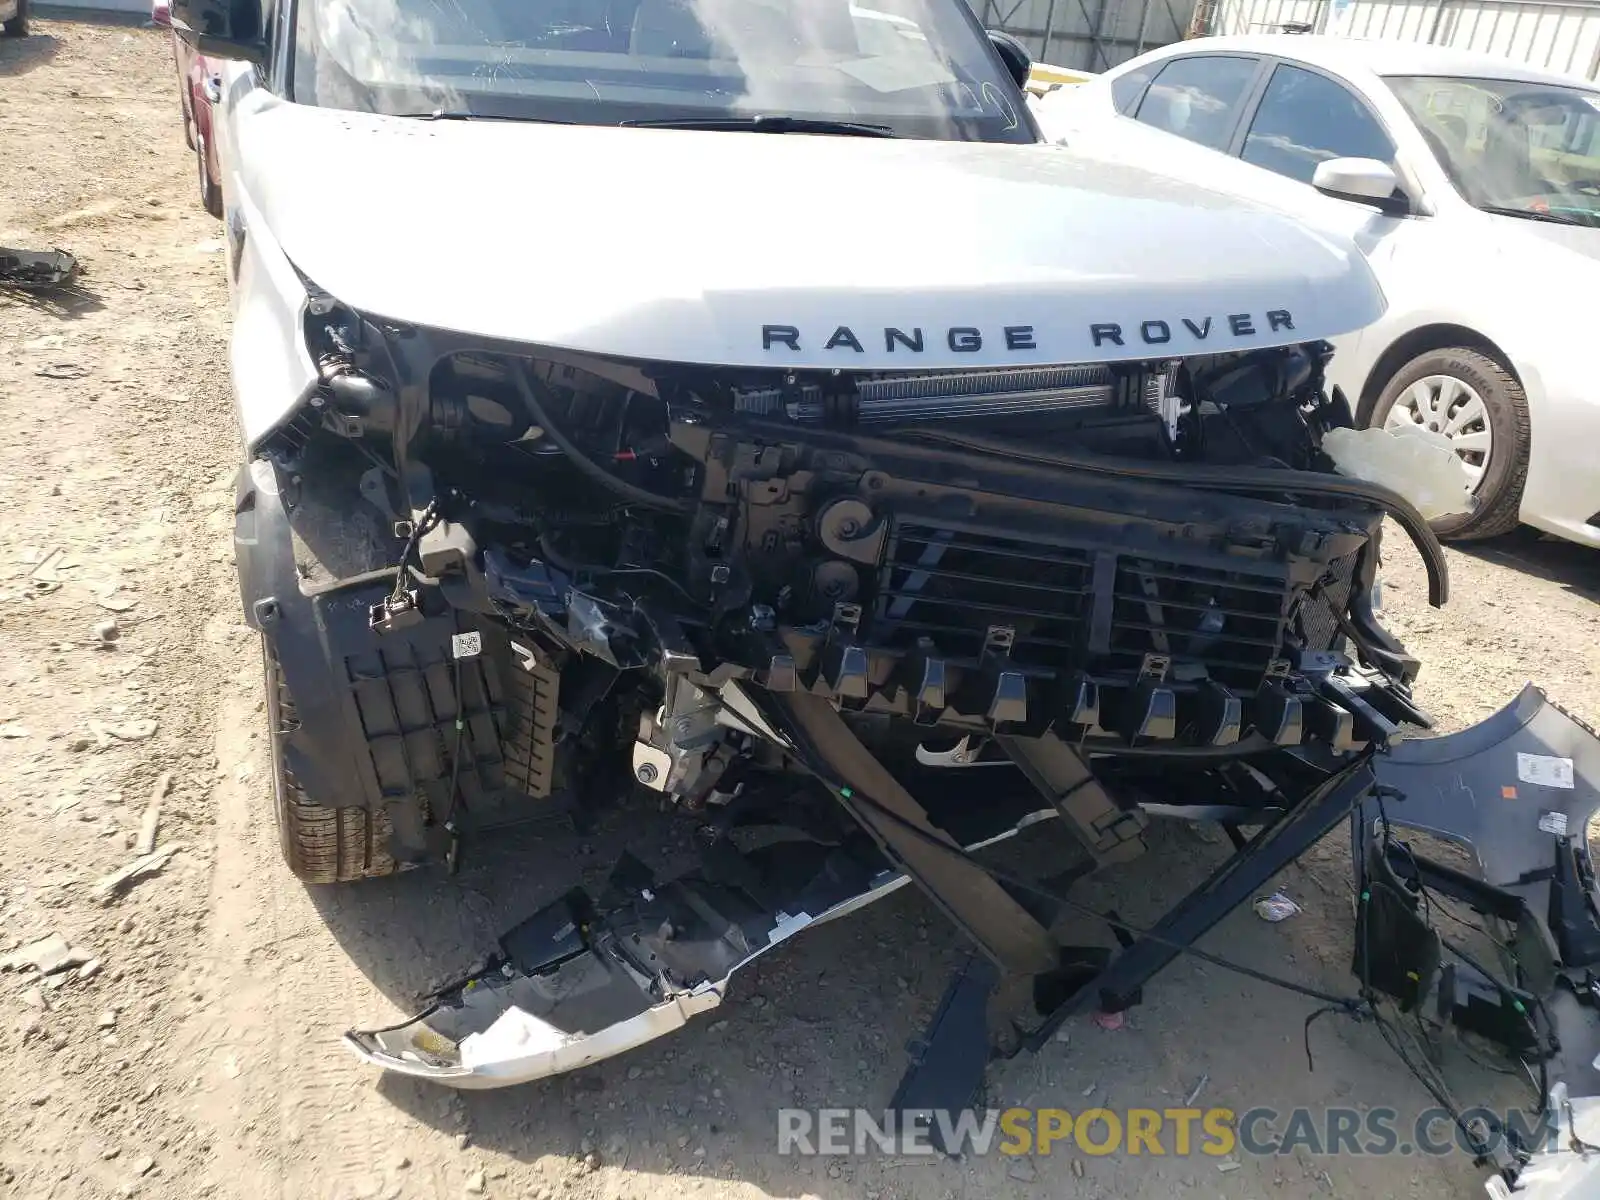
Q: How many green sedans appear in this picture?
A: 0